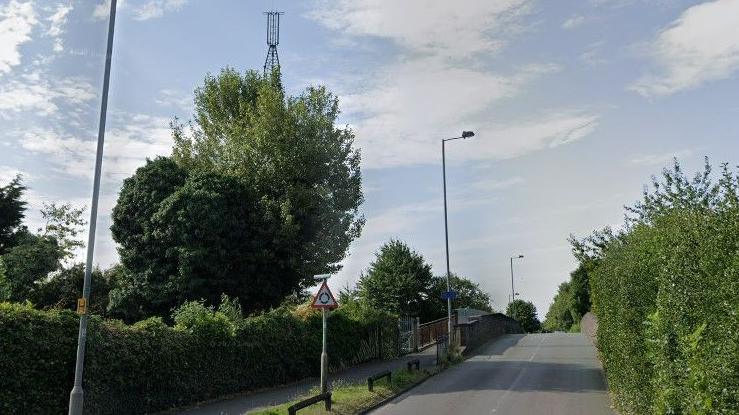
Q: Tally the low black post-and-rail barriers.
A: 3